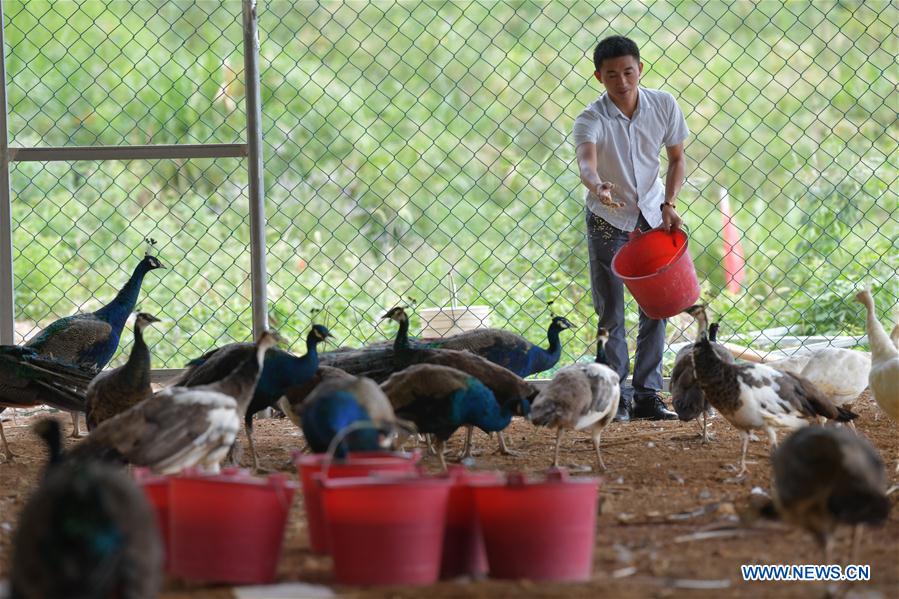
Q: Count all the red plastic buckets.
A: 7